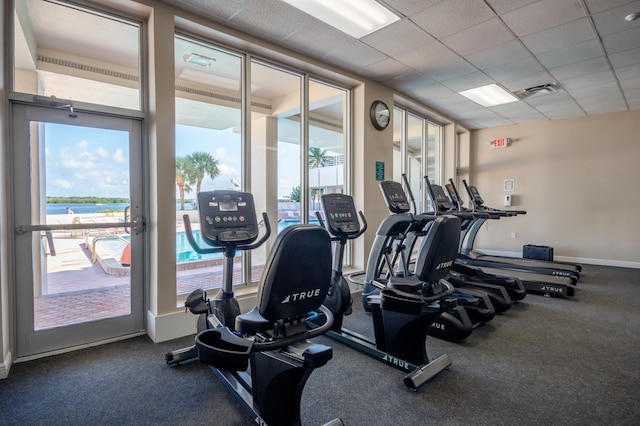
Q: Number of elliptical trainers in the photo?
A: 2